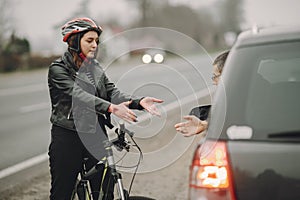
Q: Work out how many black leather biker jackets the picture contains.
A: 1